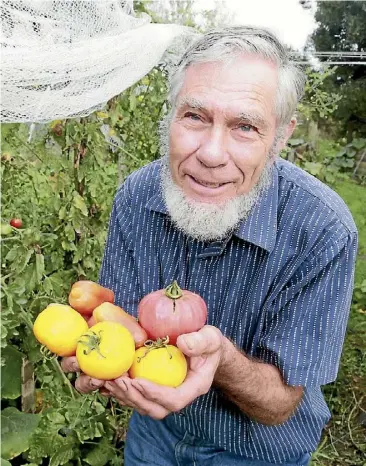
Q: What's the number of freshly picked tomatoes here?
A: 6